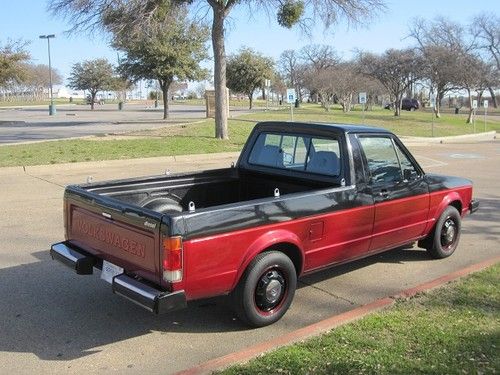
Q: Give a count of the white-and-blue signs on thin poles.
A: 5